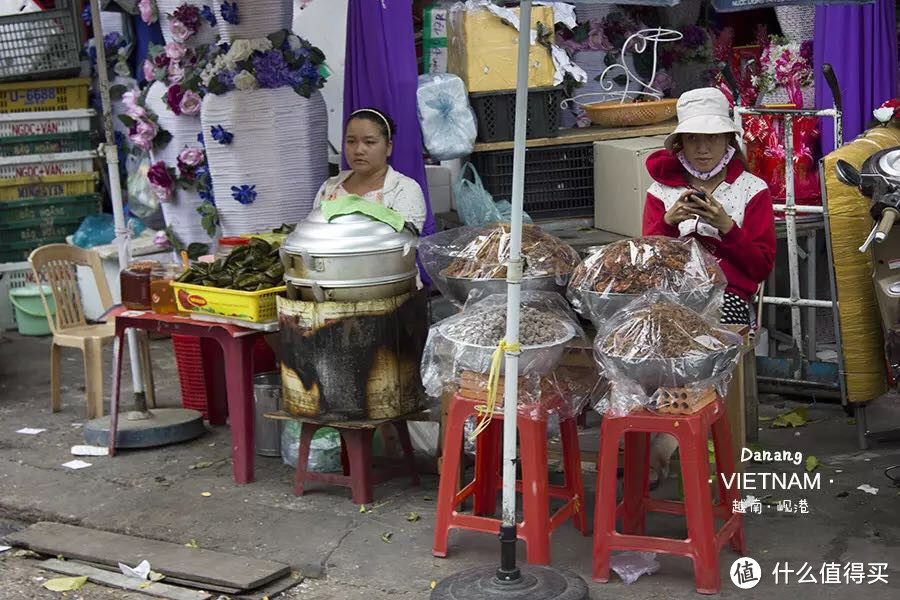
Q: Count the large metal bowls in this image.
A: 4